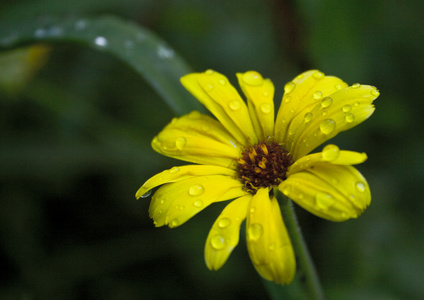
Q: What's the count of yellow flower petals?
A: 11